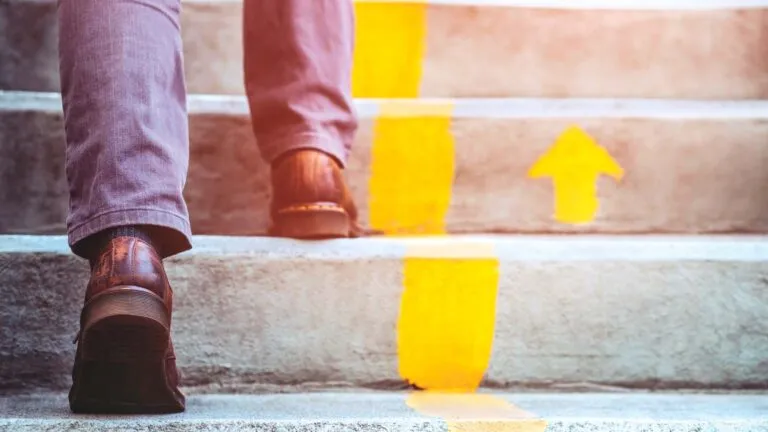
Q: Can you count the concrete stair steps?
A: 4